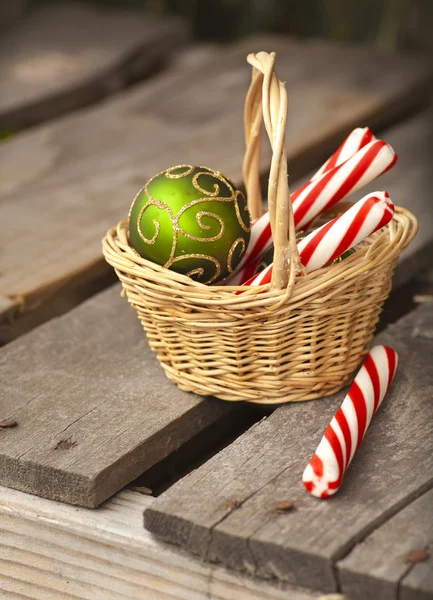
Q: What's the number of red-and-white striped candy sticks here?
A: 4